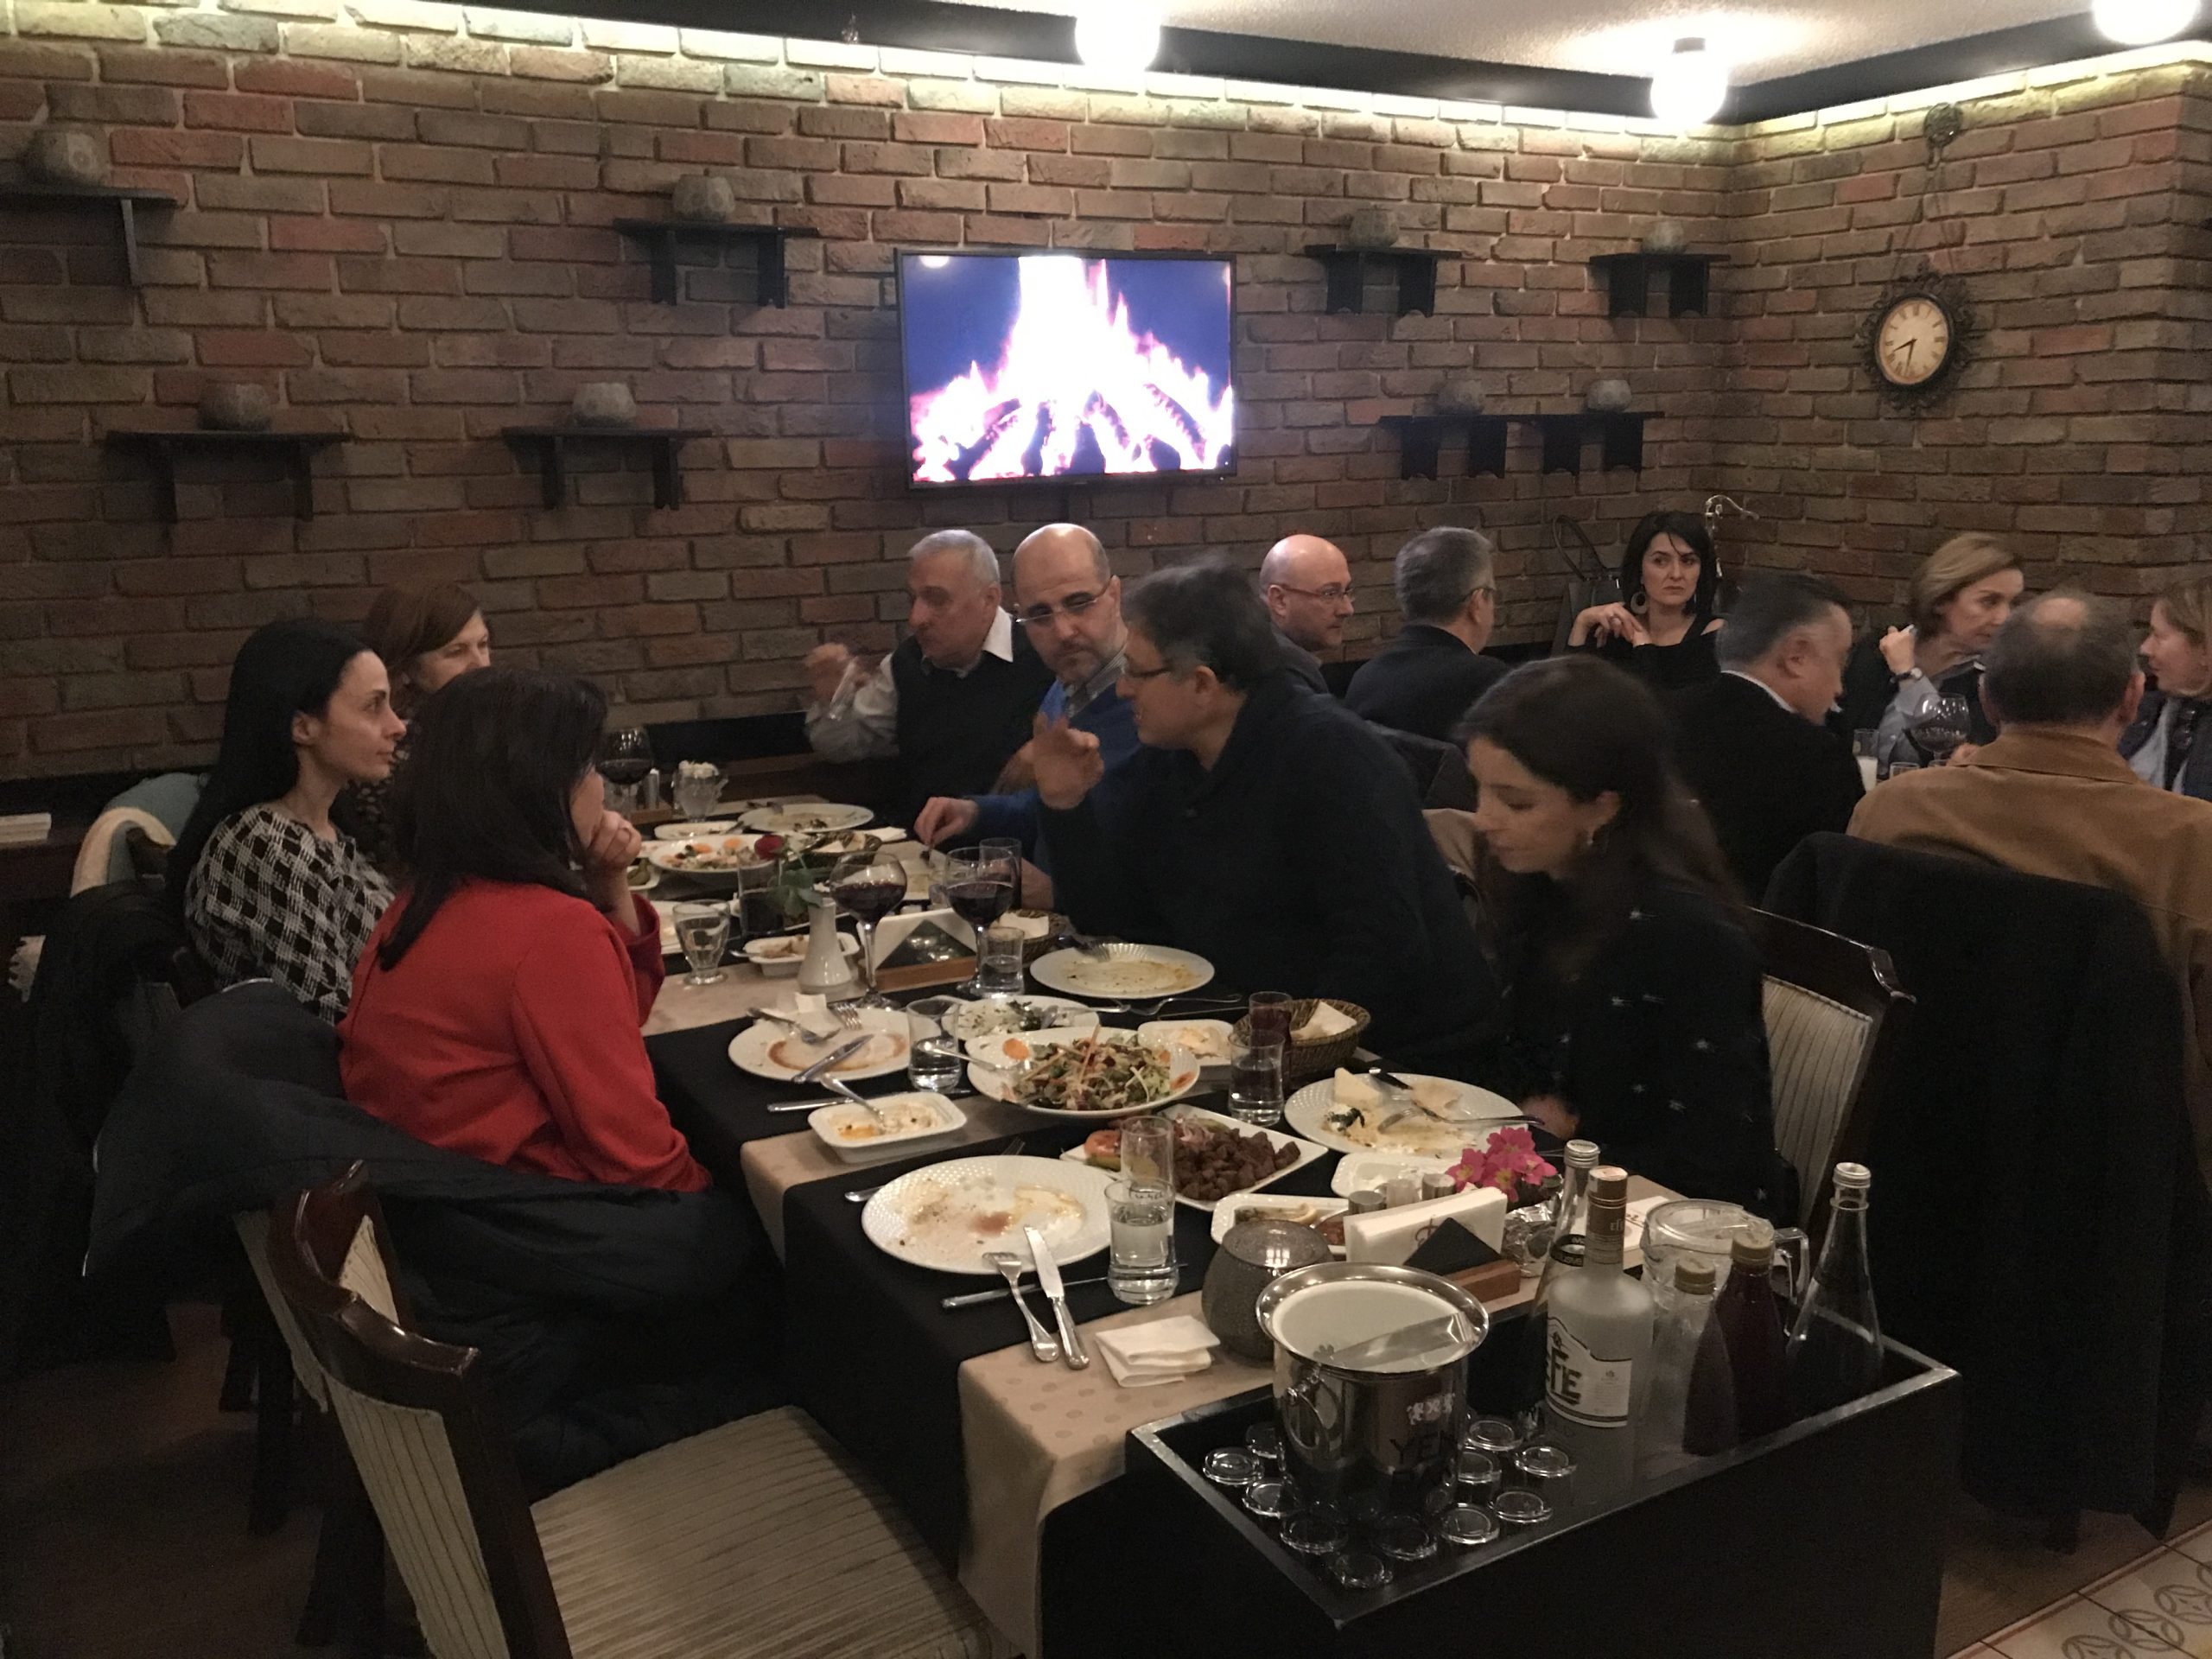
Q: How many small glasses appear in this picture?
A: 11